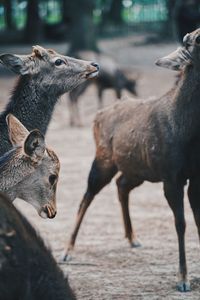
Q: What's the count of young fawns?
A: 1